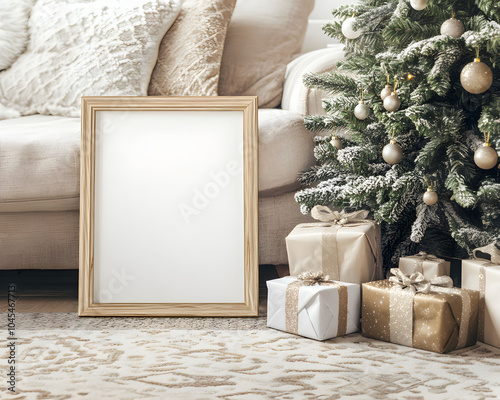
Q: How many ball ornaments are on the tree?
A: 11